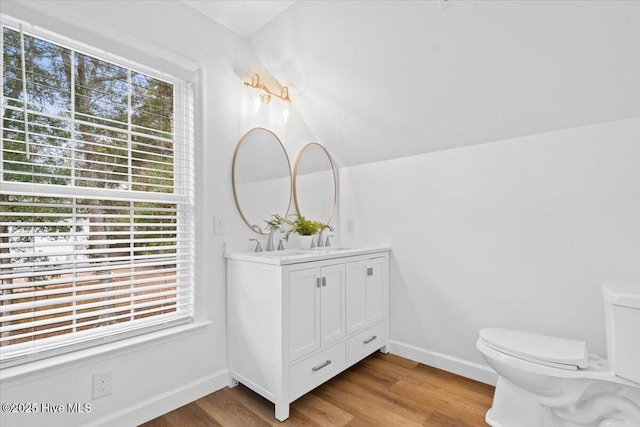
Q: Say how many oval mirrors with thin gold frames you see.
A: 2